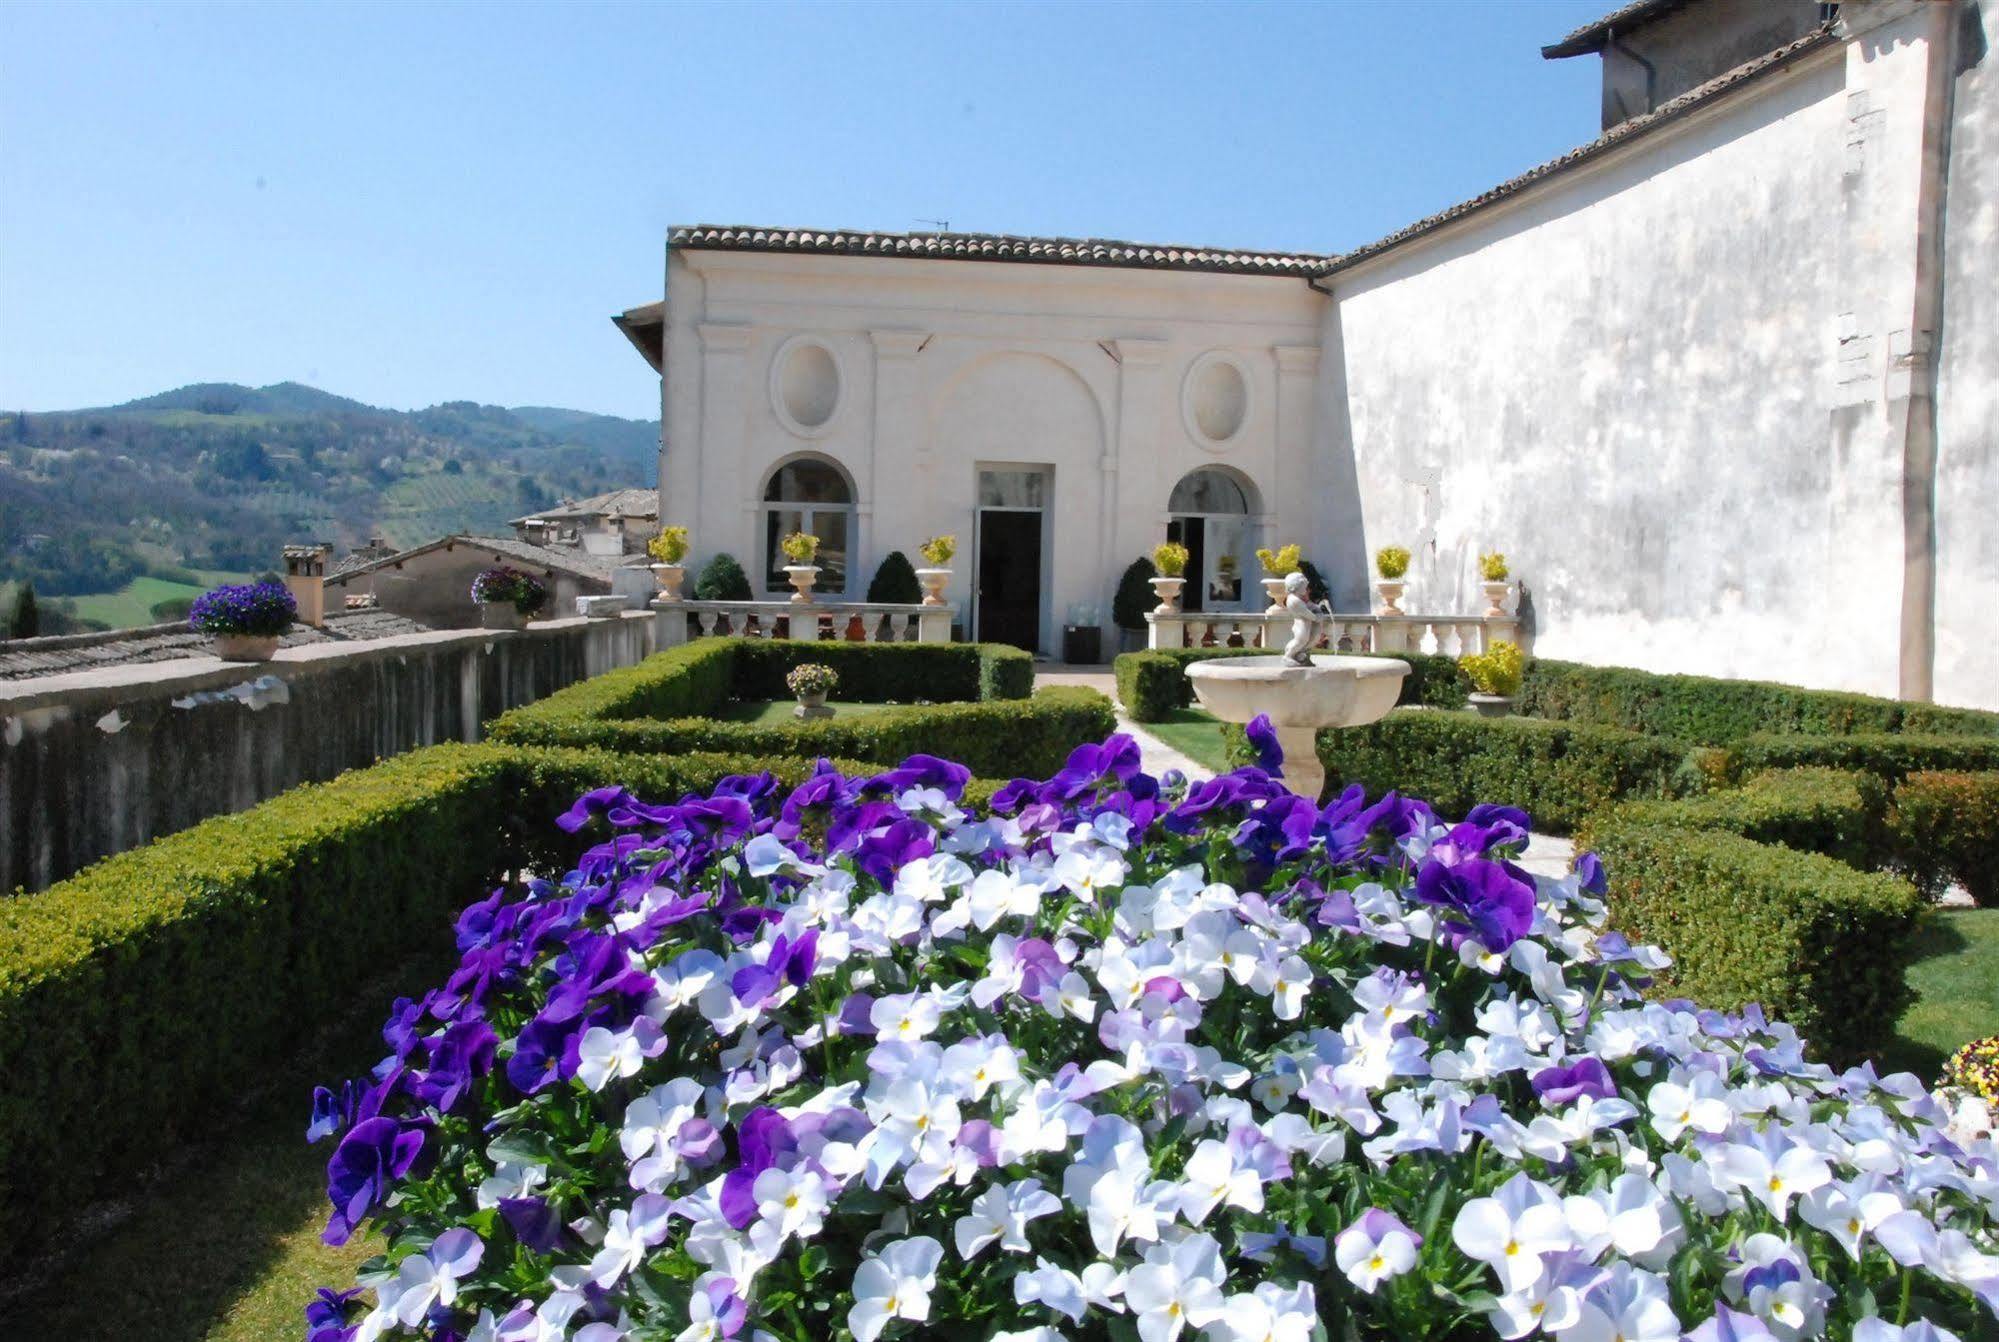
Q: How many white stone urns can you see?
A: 7